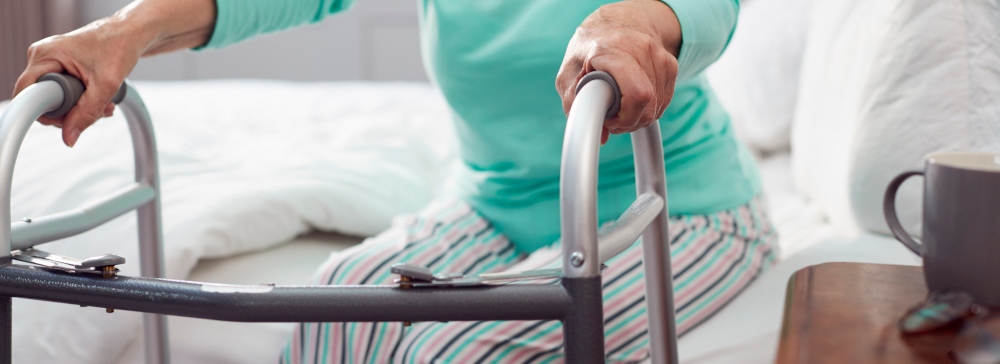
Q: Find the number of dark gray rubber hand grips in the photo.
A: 2